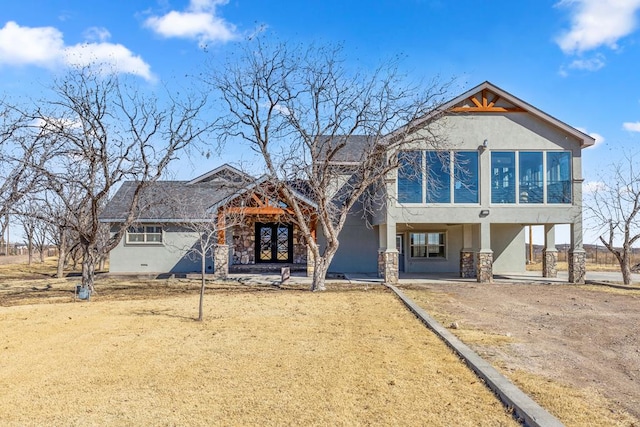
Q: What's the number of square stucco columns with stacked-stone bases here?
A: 6